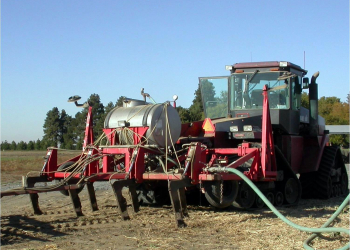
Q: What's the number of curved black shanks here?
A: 7